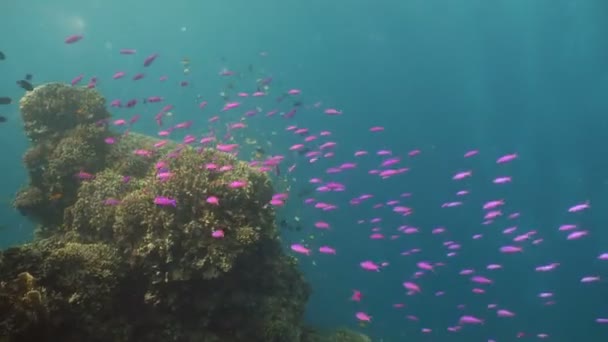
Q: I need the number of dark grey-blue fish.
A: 5